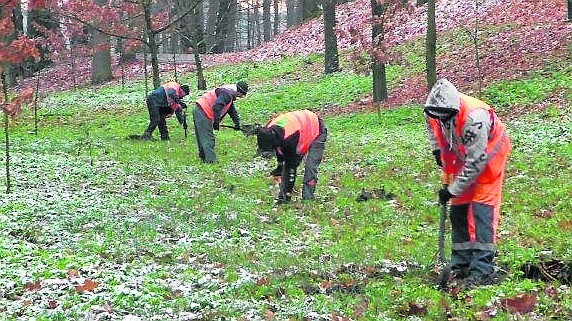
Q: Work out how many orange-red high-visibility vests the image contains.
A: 4